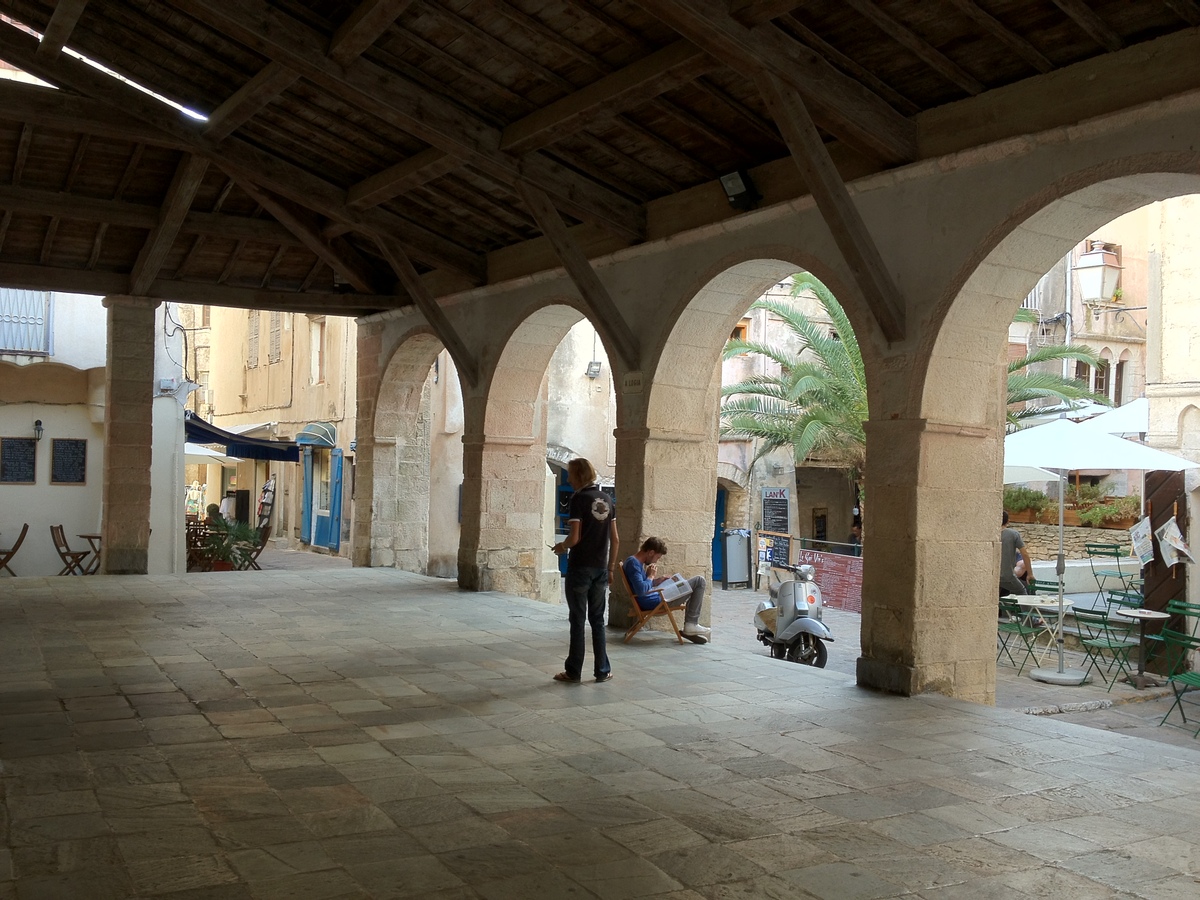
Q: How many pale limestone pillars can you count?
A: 5